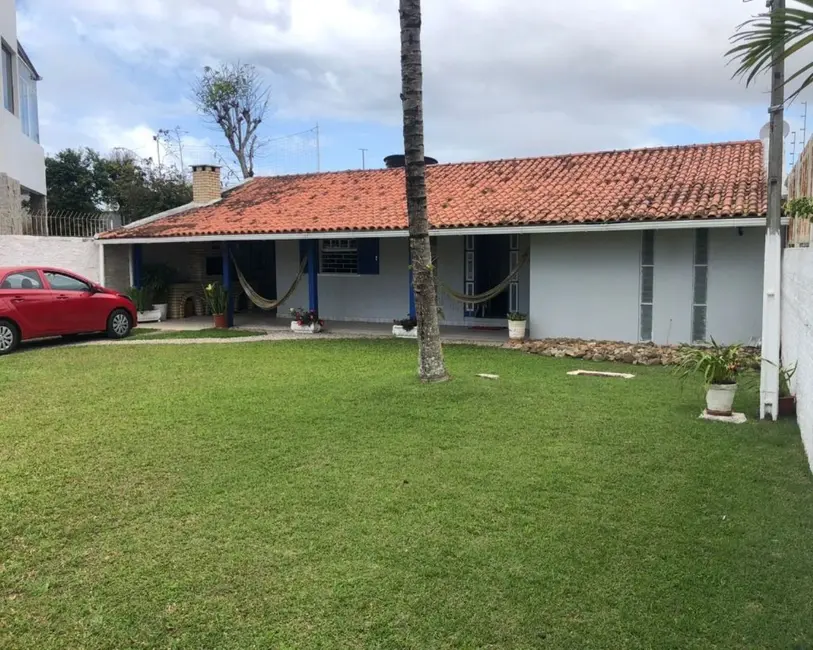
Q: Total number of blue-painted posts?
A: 4